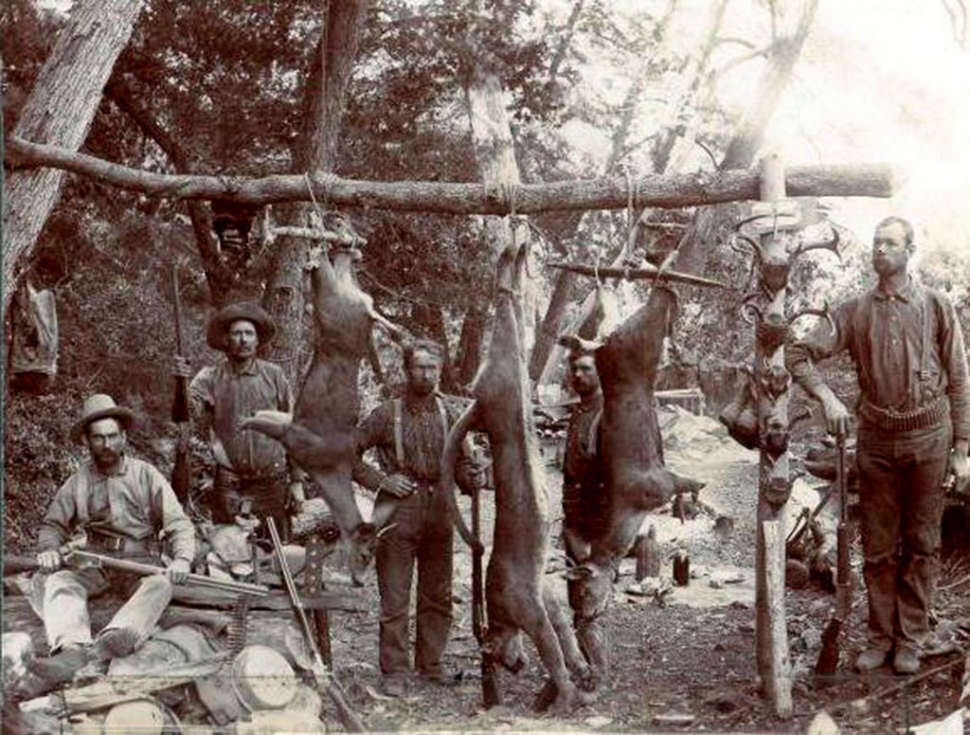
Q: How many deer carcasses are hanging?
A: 2